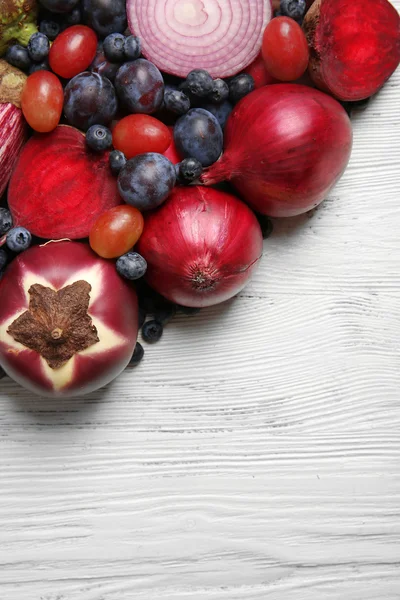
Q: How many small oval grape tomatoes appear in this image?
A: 5